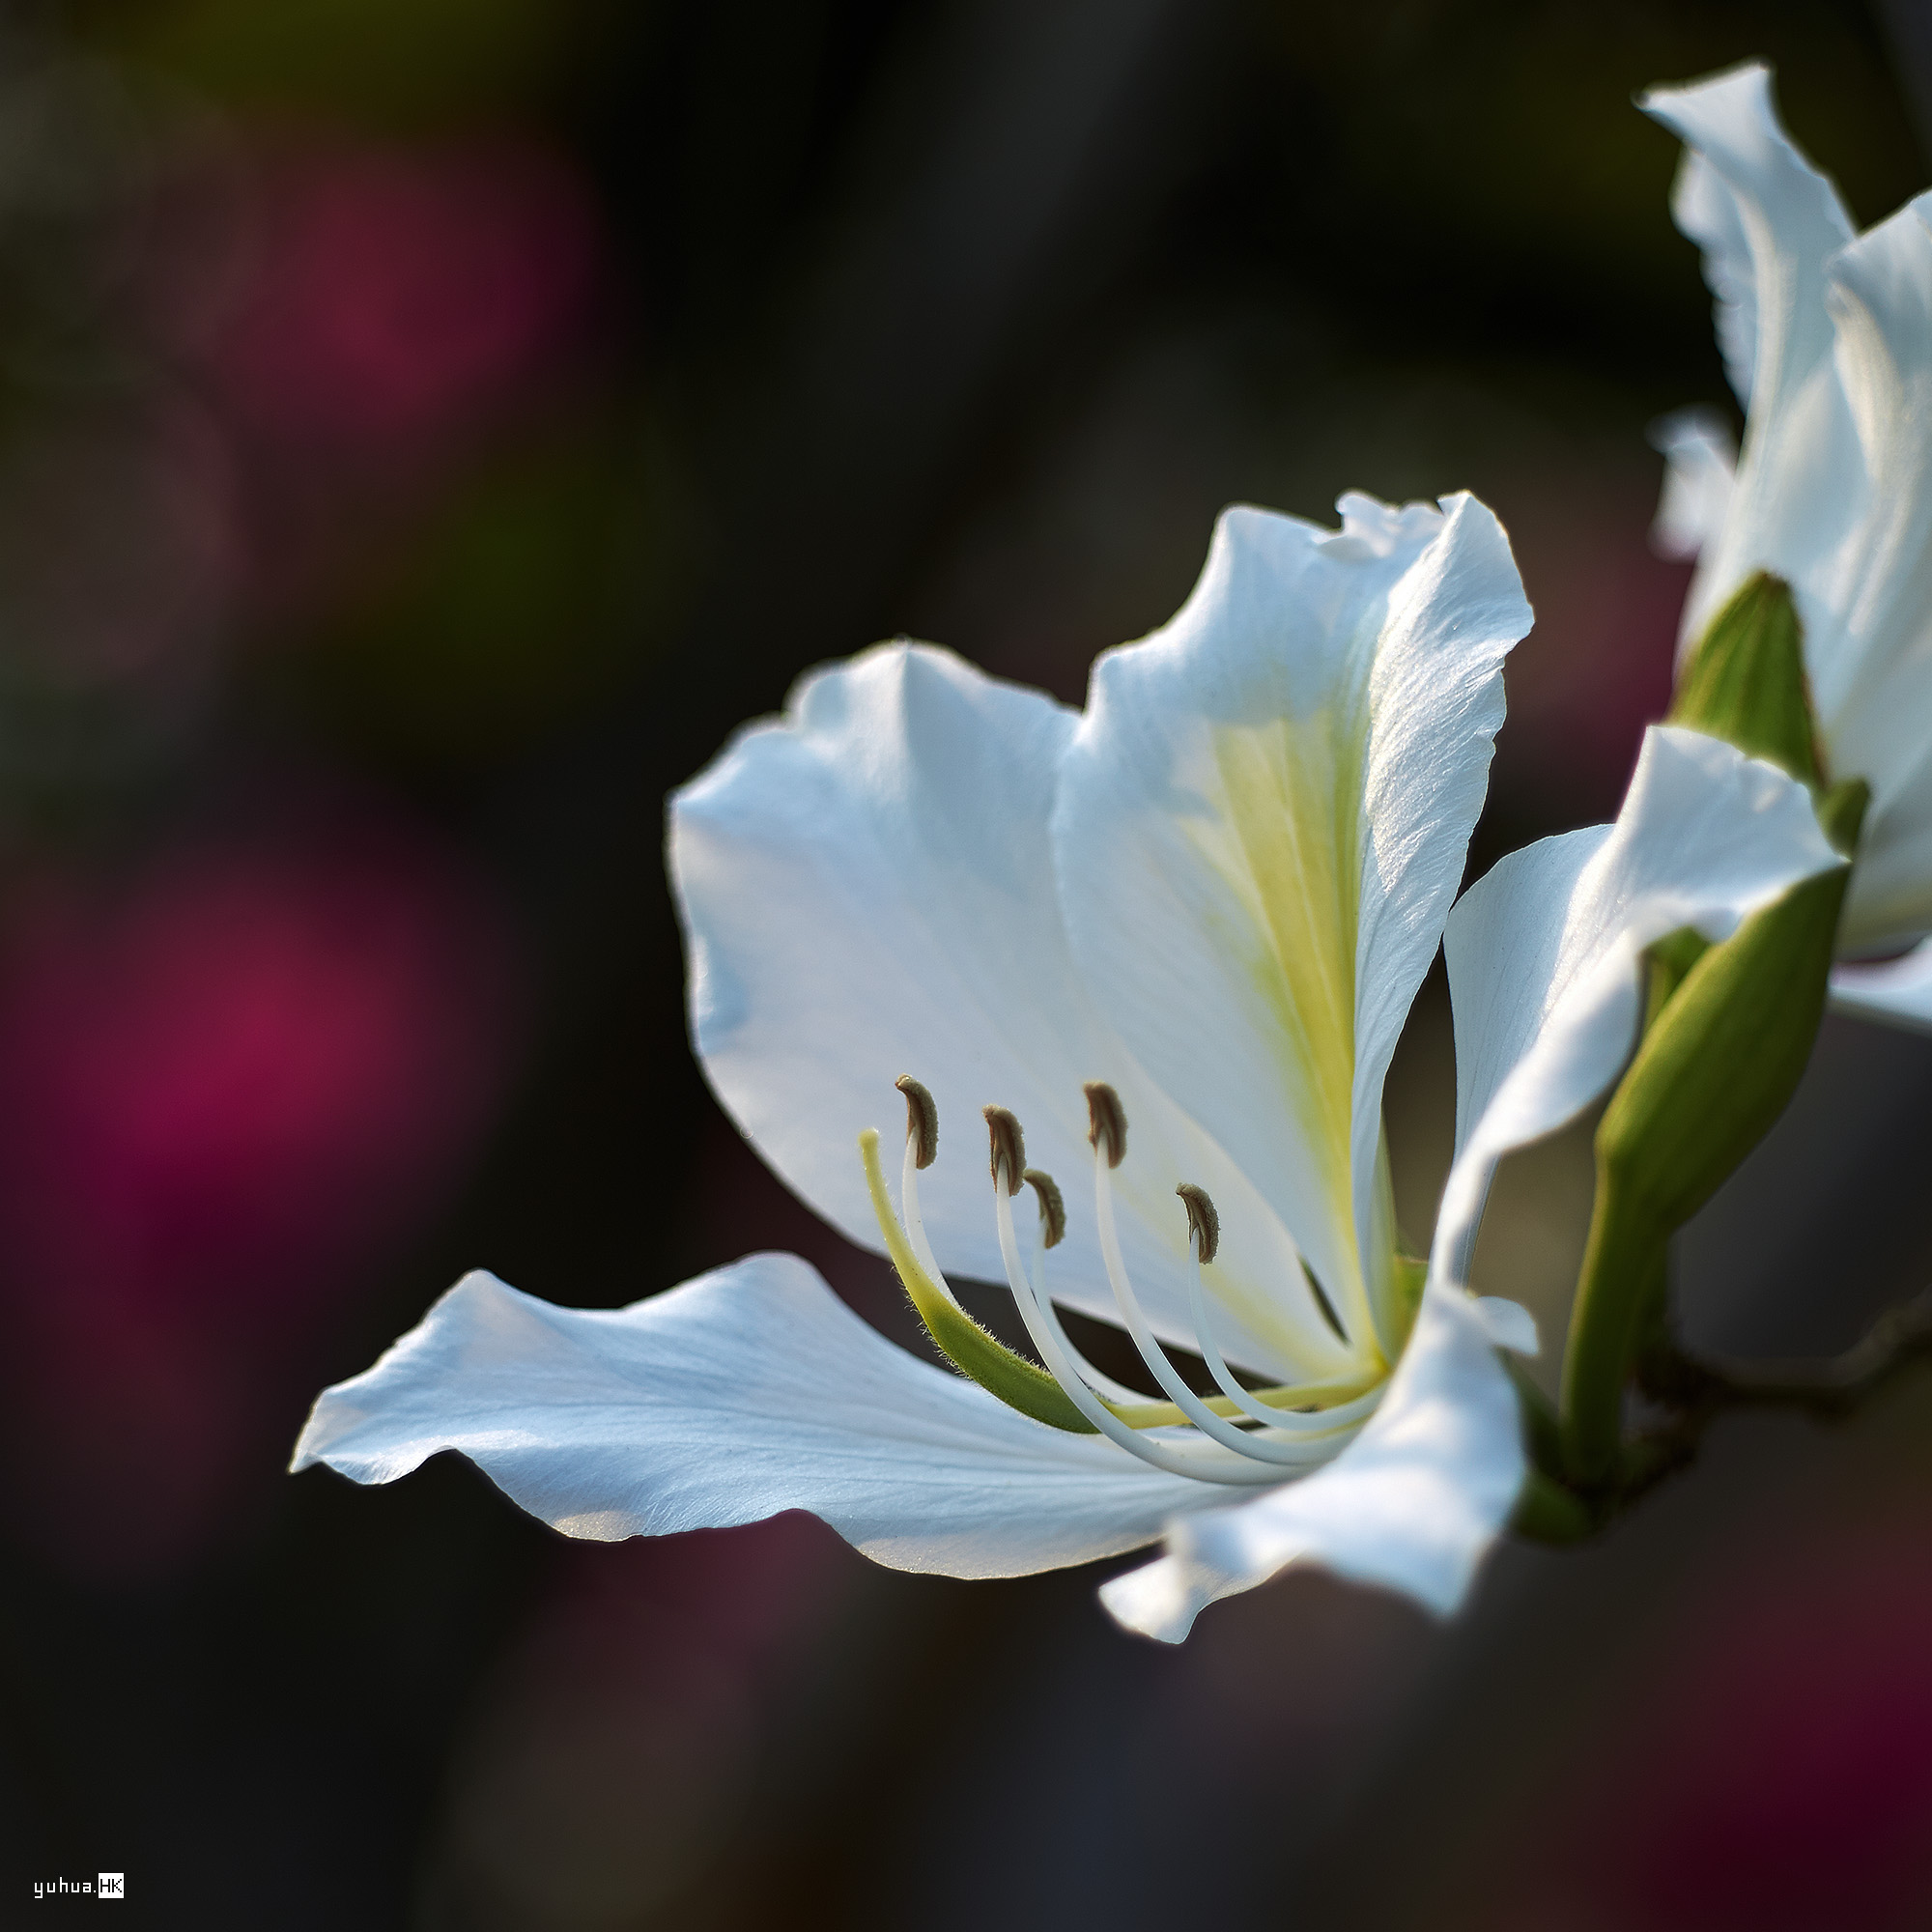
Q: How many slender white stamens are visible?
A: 5